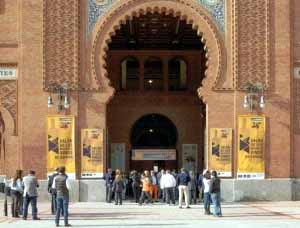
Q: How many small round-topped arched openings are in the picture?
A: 3